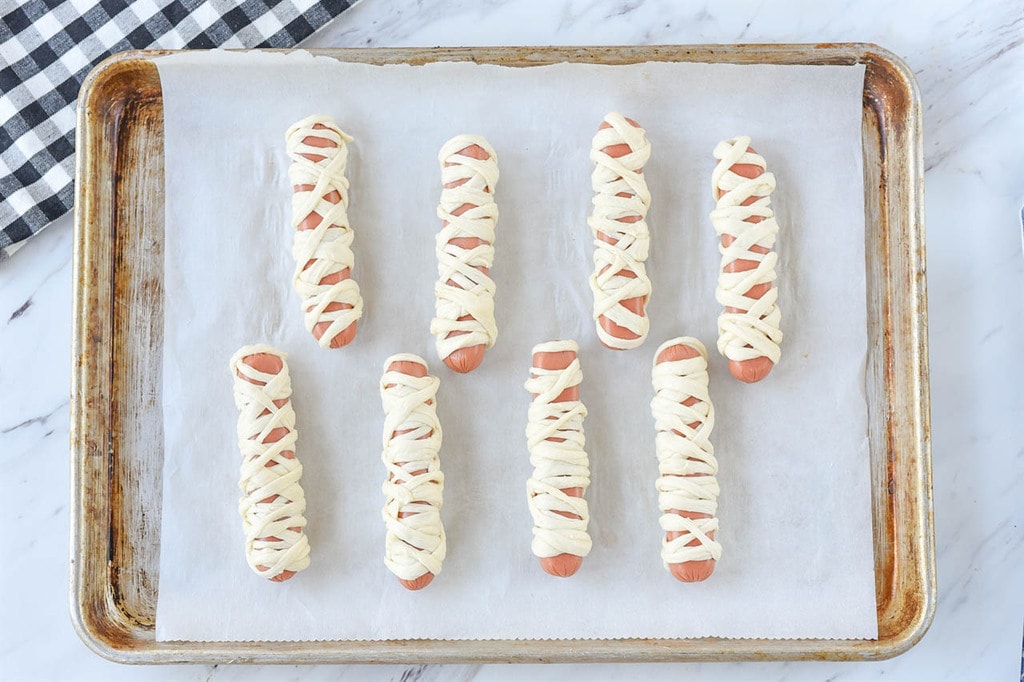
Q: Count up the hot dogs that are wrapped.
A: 8